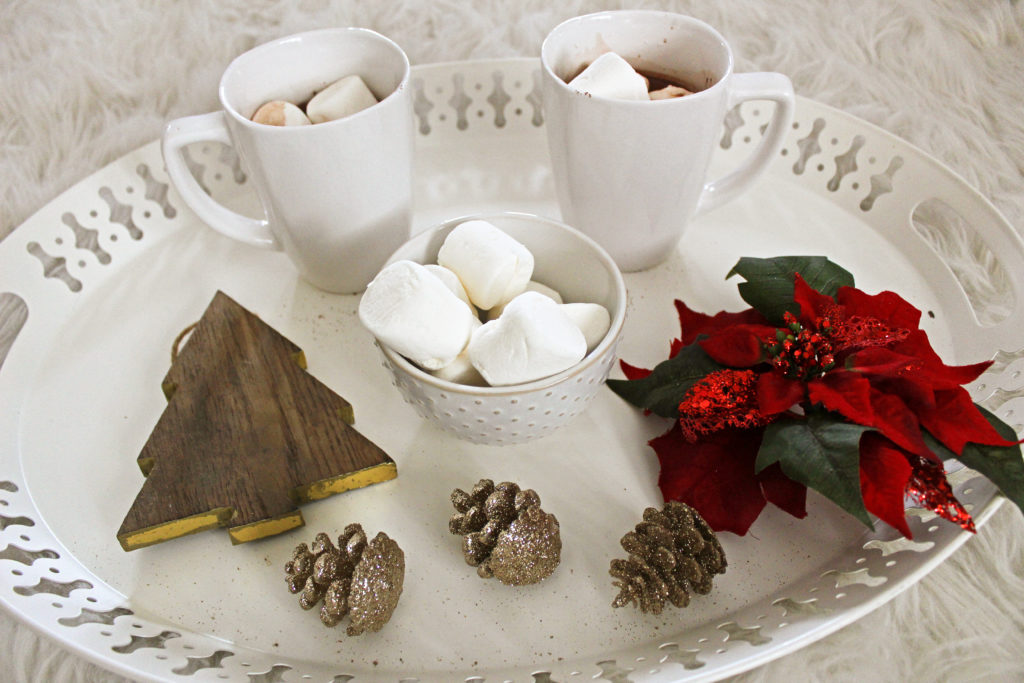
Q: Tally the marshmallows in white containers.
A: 11